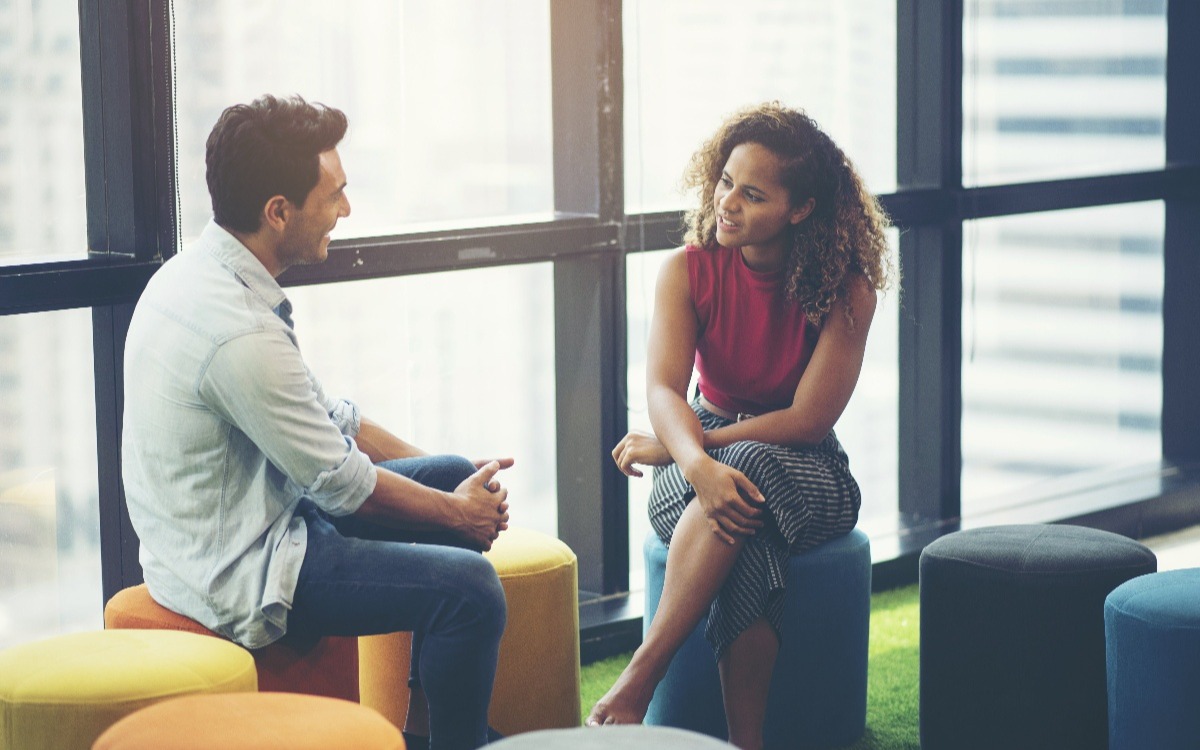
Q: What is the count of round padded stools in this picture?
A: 8